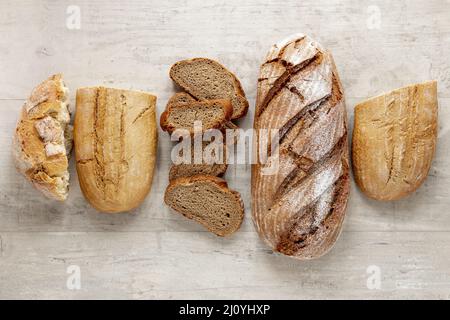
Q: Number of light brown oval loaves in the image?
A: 2